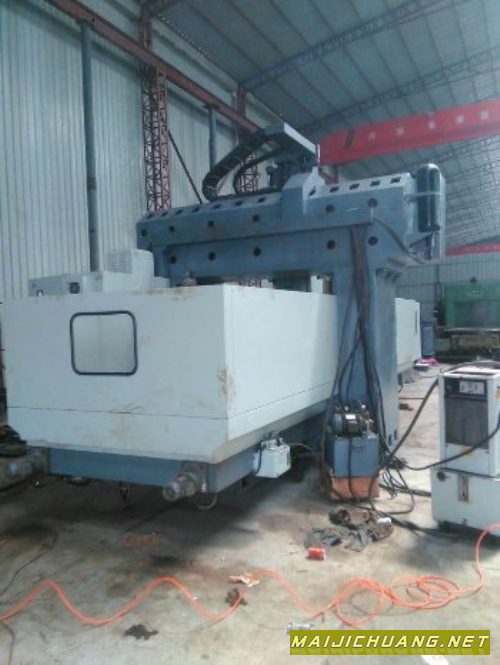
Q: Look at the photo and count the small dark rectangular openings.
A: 12